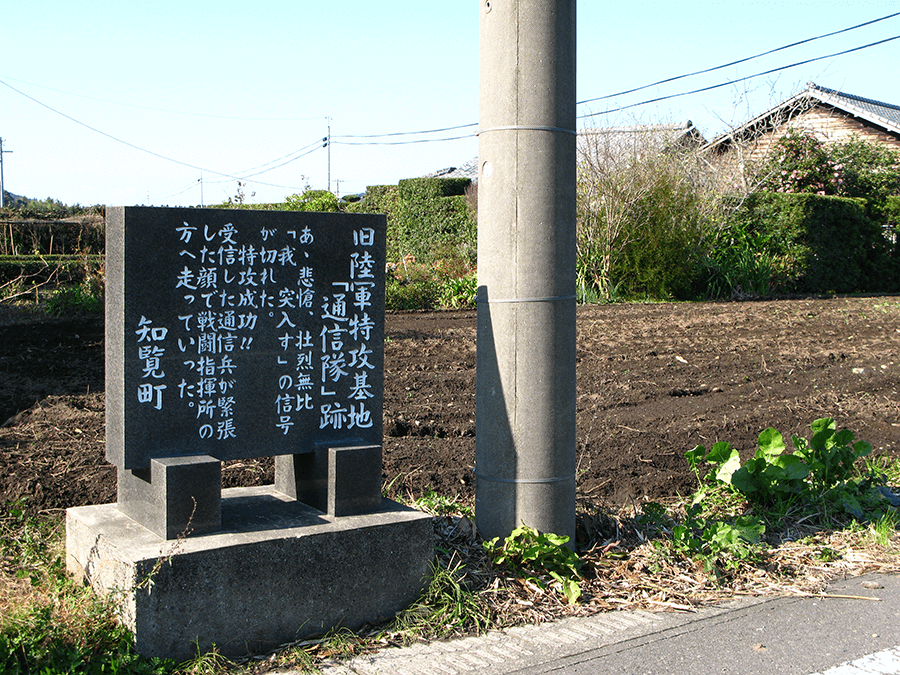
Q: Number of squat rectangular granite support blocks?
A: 2